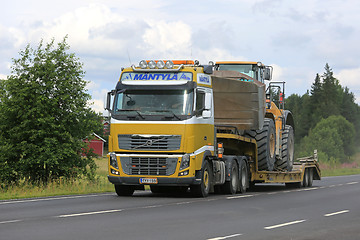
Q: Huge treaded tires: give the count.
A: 2